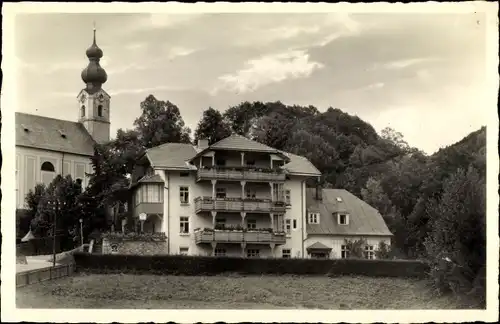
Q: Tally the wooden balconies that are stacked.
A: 3